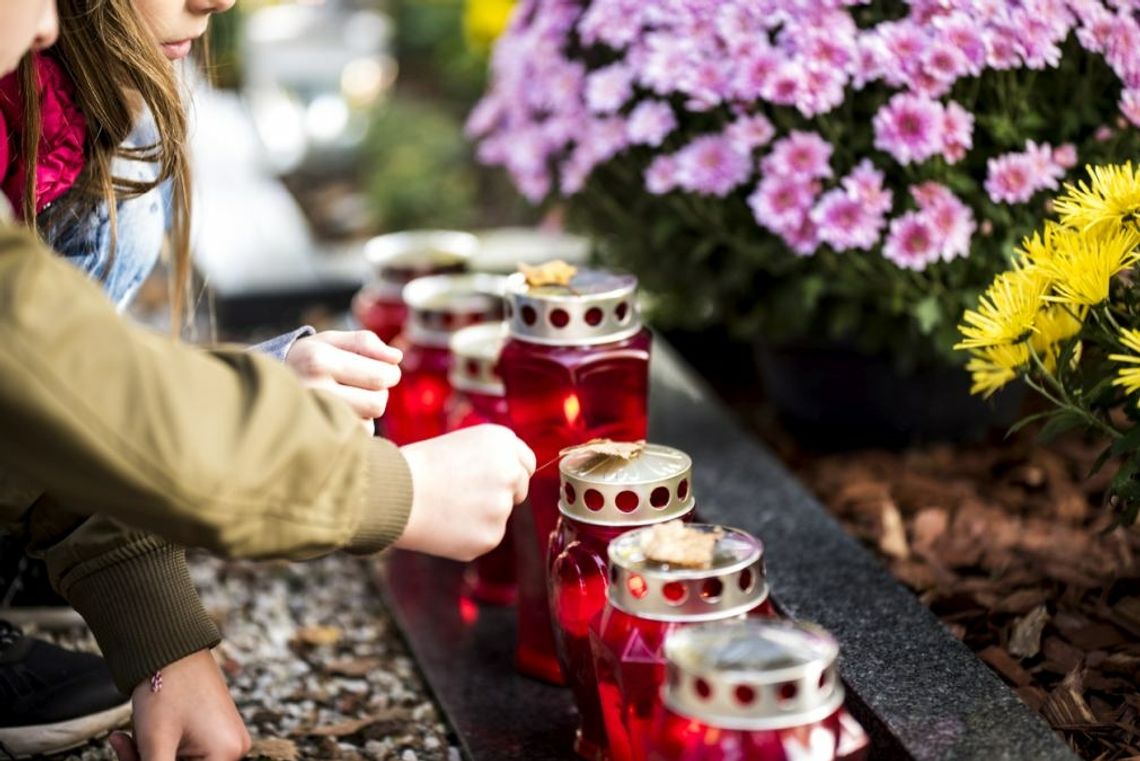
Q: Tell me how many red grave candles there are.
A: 7